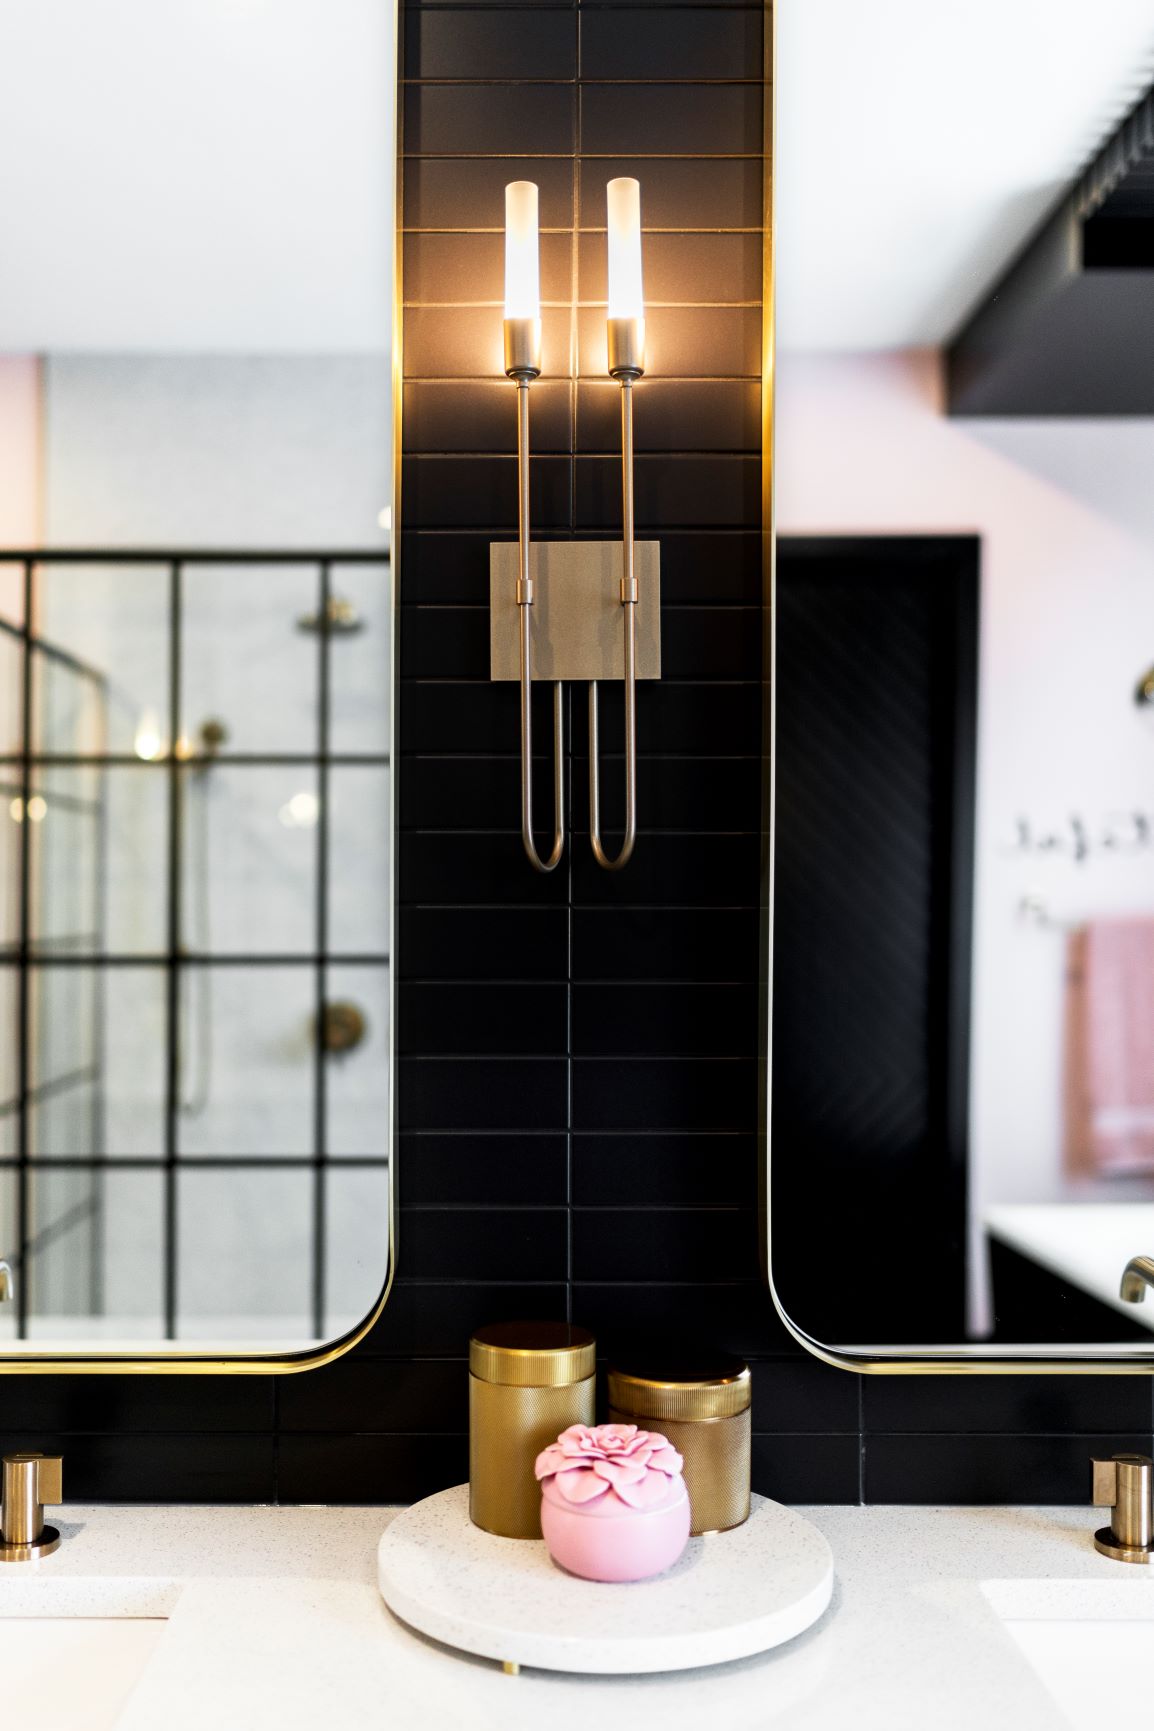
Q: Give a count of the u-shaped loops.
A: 2